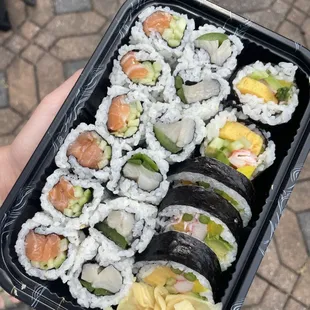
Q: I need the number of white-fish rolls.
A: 6